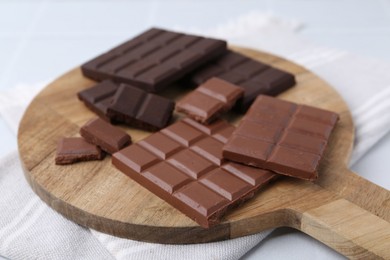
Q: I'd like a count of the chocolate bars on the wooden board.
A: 4